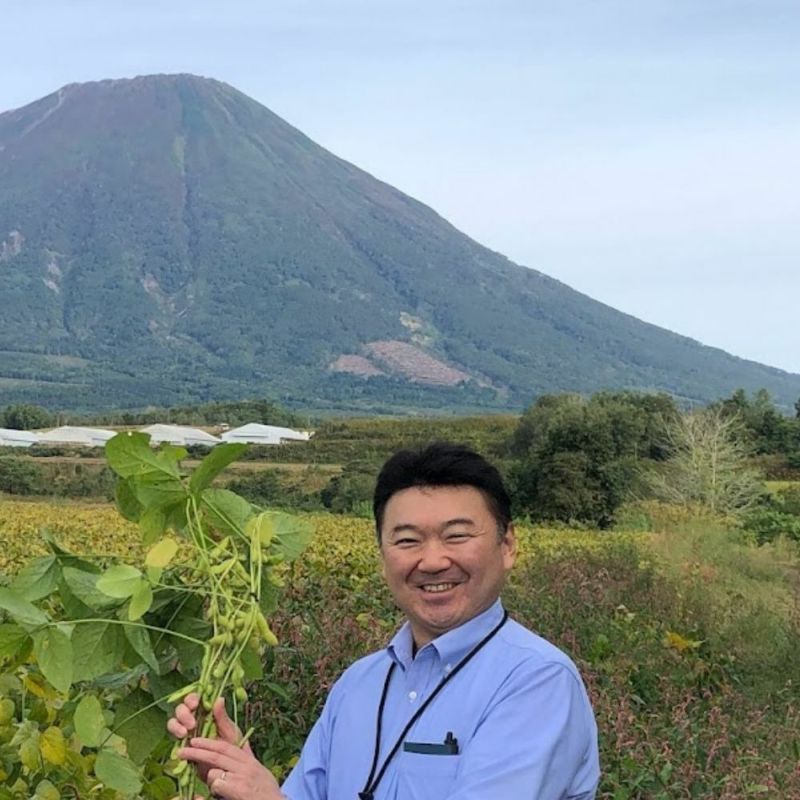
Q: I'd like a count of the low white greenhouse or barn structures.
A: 4